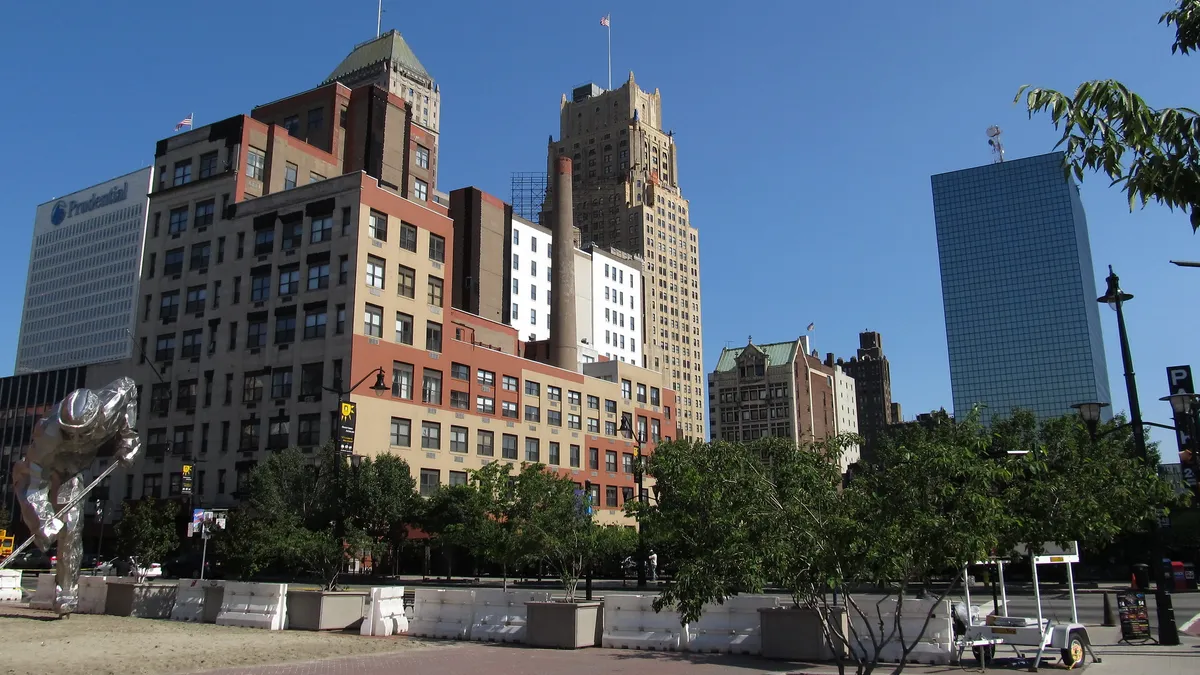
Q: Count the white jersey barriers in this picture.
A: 11